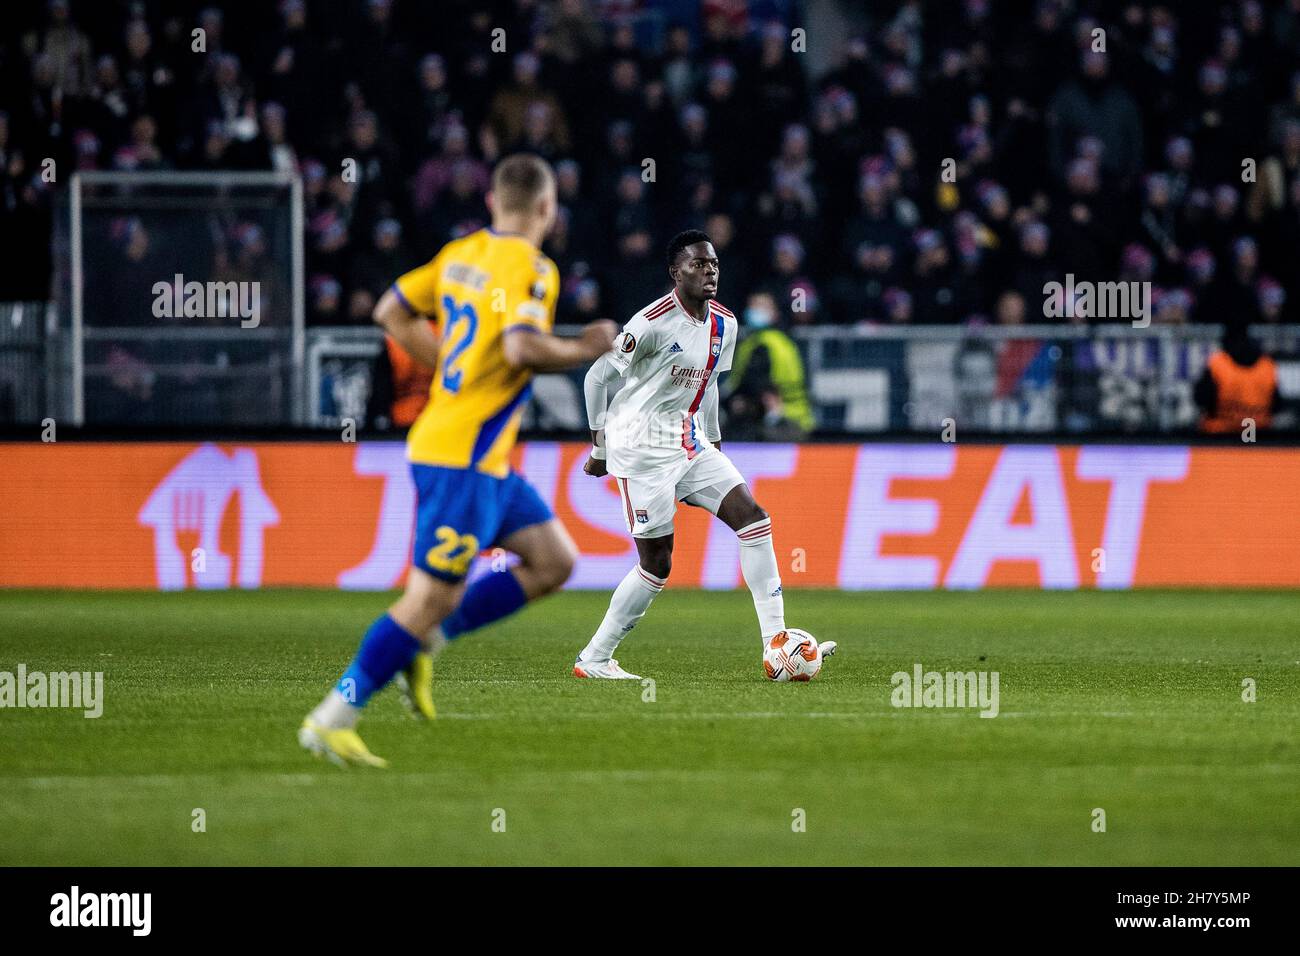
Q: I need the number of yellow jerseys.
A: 1